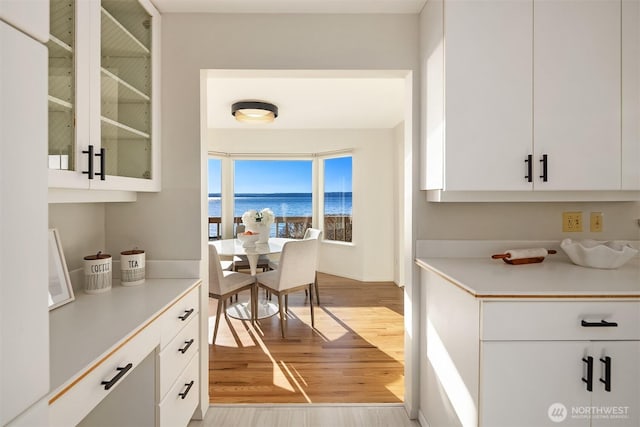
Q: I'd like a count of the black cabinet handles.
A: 11